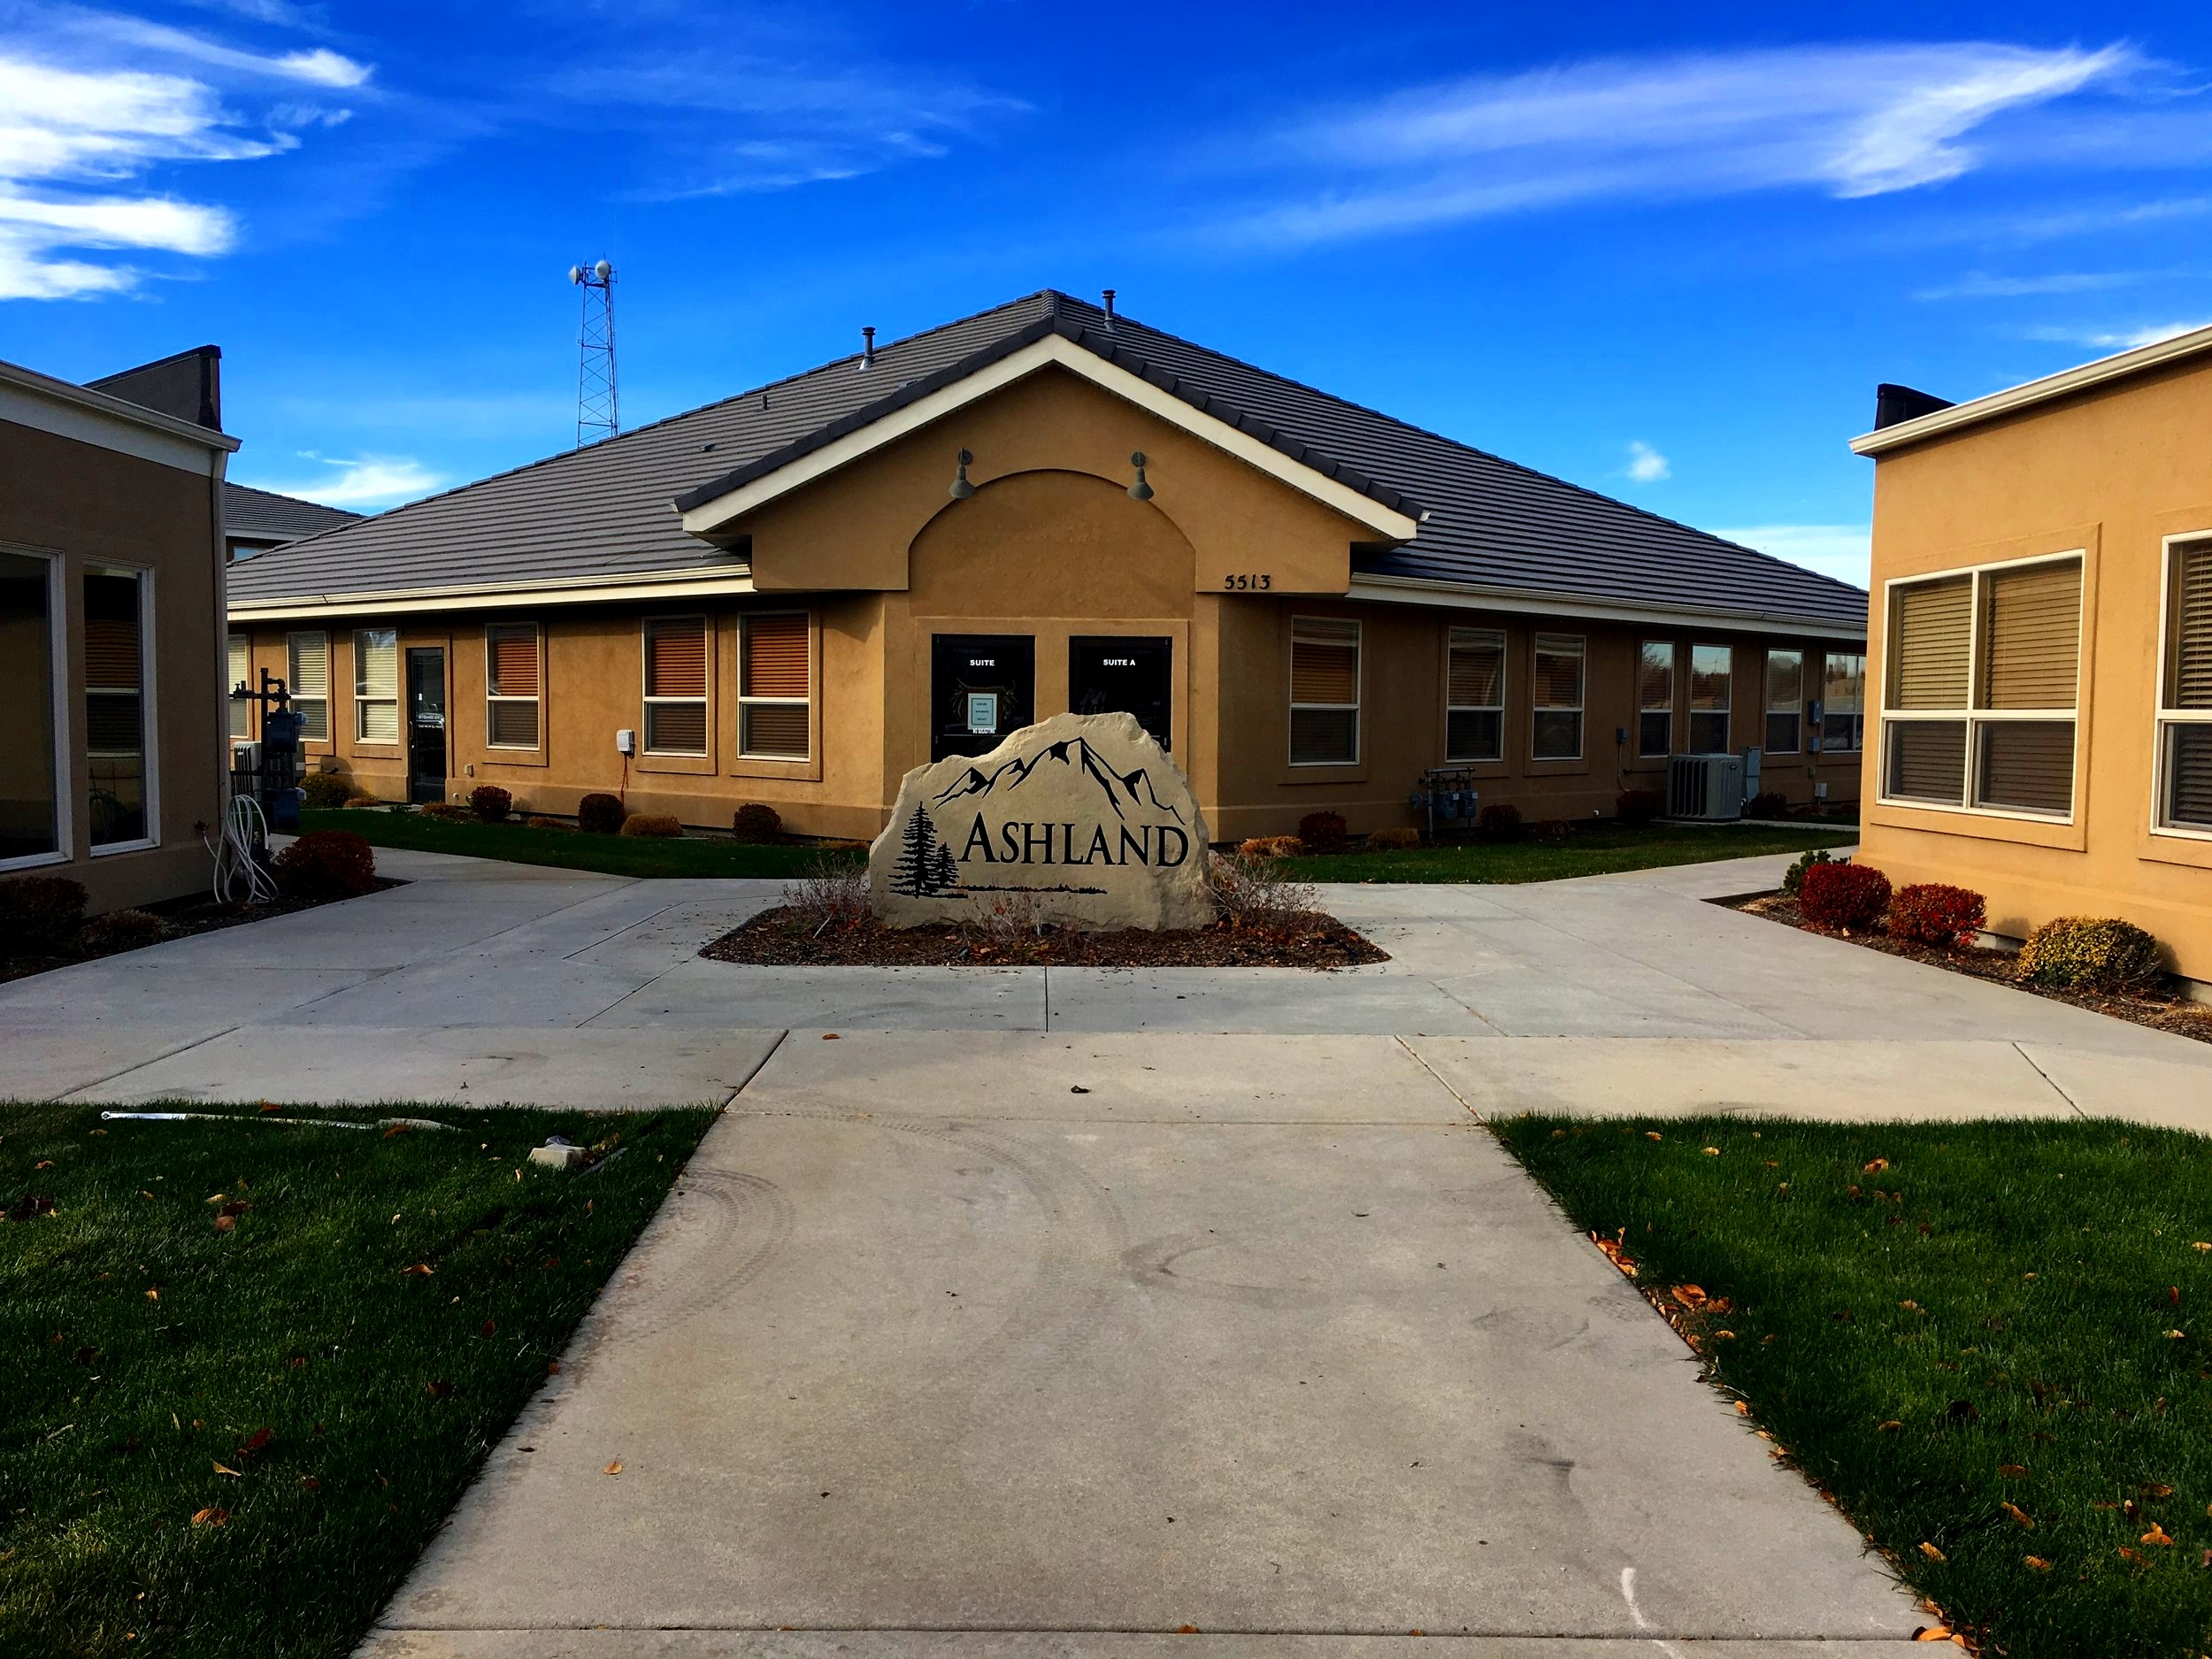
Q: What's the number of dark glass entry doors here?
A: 3